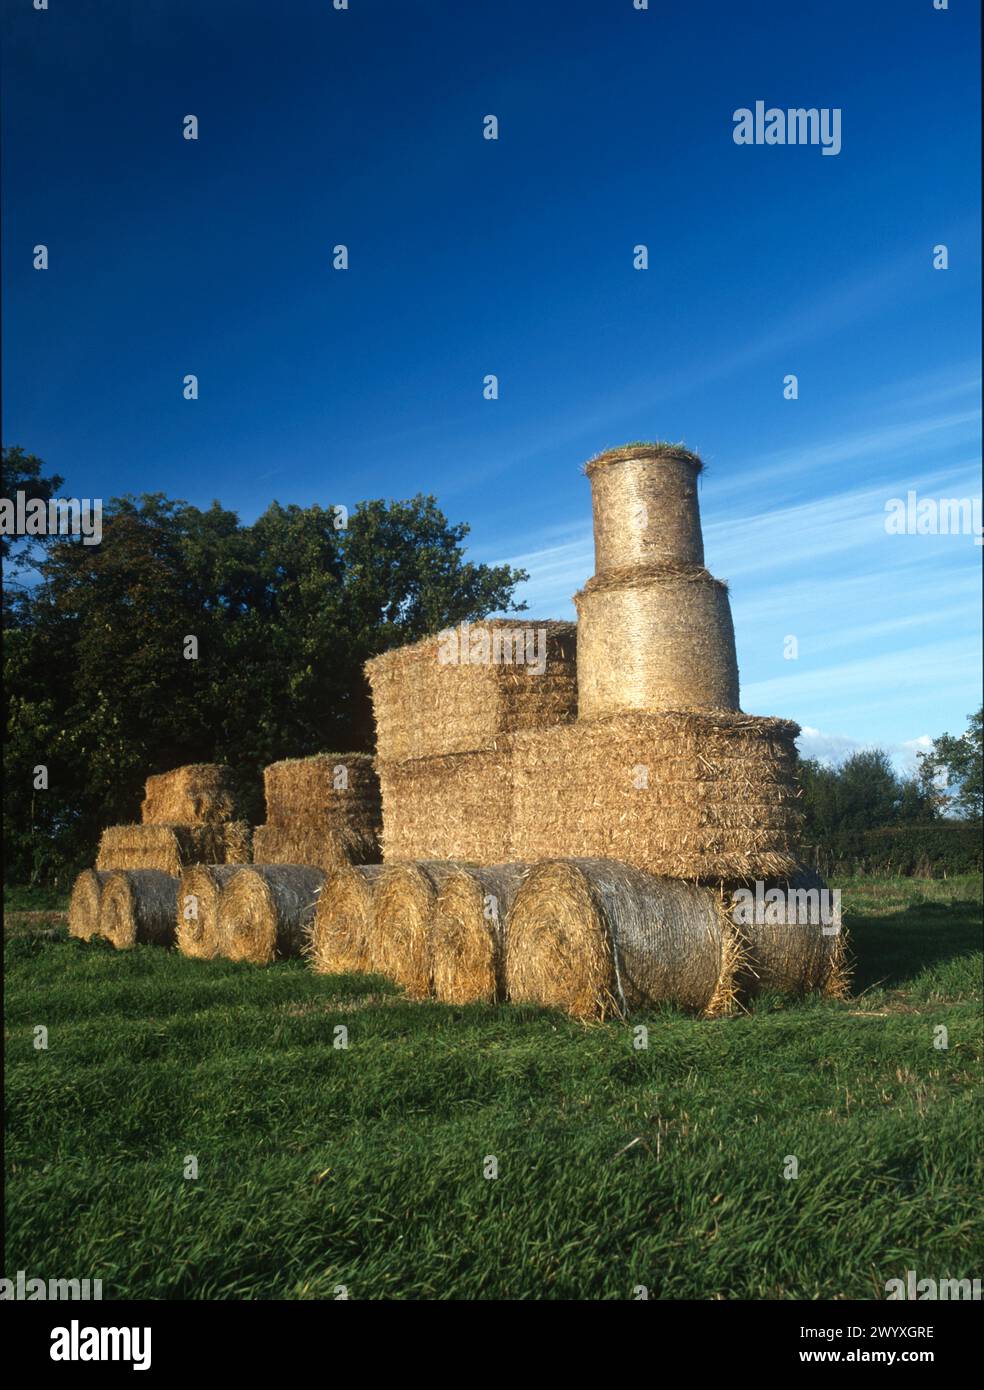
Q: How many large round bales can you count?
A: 11